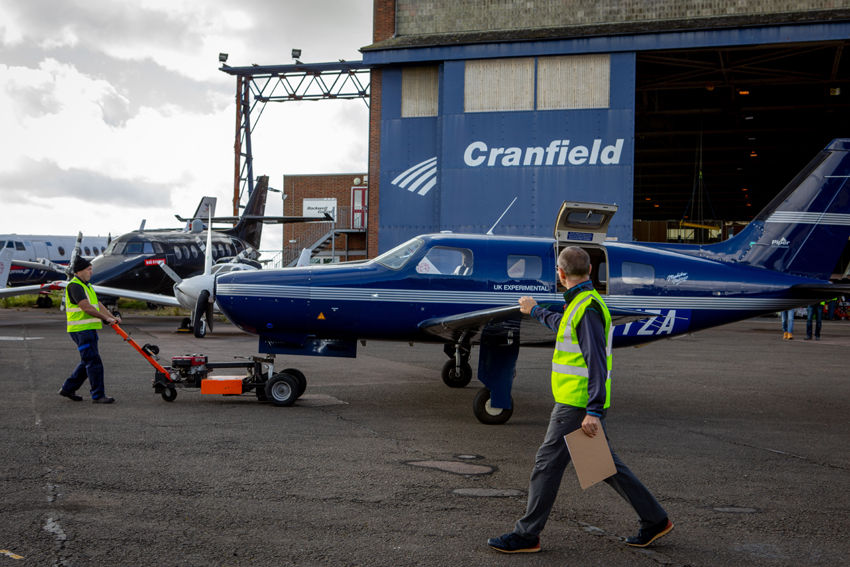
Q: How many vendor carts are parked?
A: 0